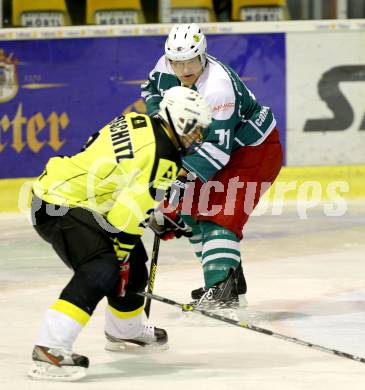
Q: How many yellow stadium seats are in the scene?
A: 4